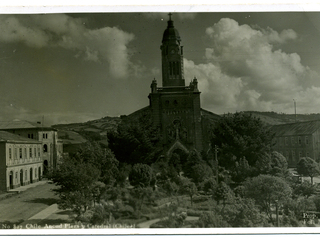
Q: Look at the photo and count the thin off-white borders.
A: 2